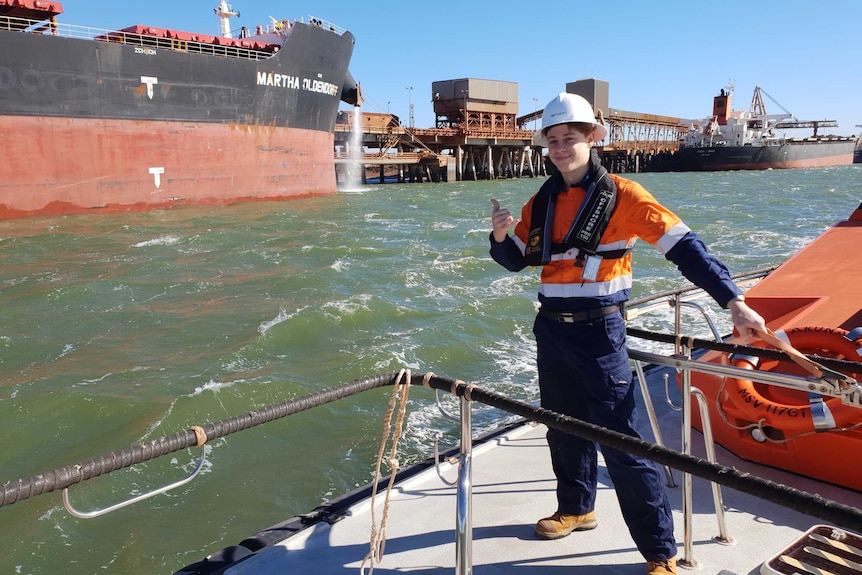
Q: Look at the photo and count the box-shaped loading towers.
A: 2